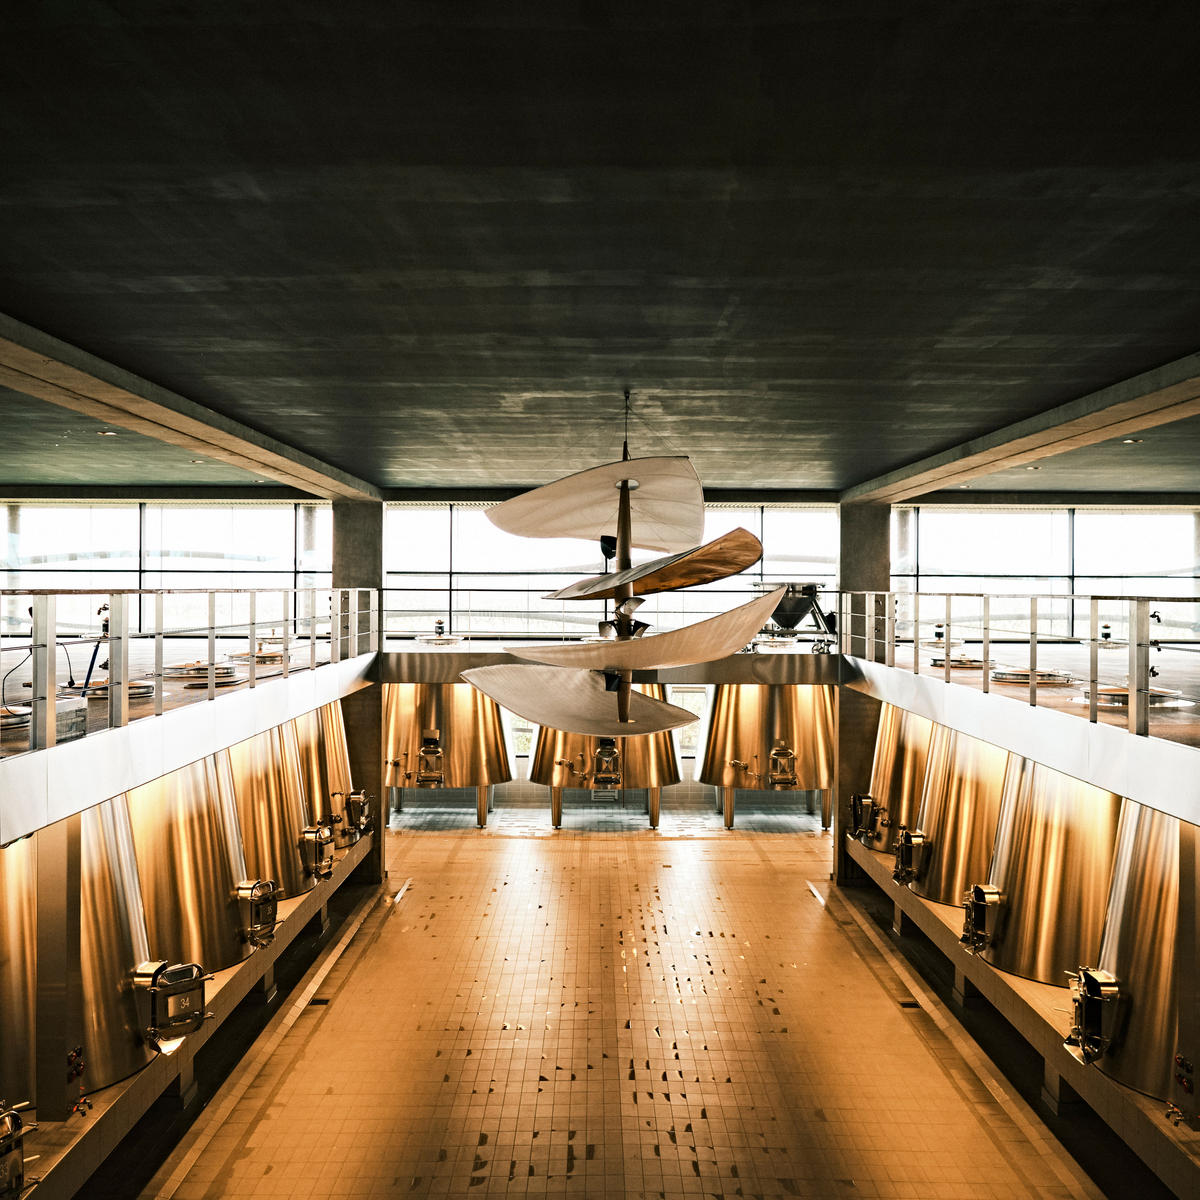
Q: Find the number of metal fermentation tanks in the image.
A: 12